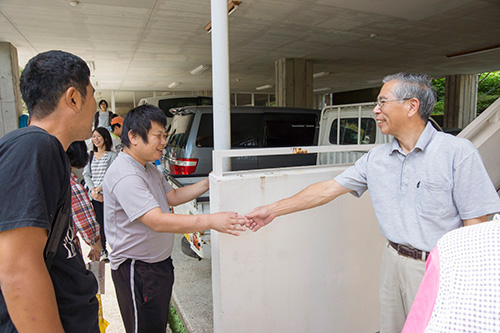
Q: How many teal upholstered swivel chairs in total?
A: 0